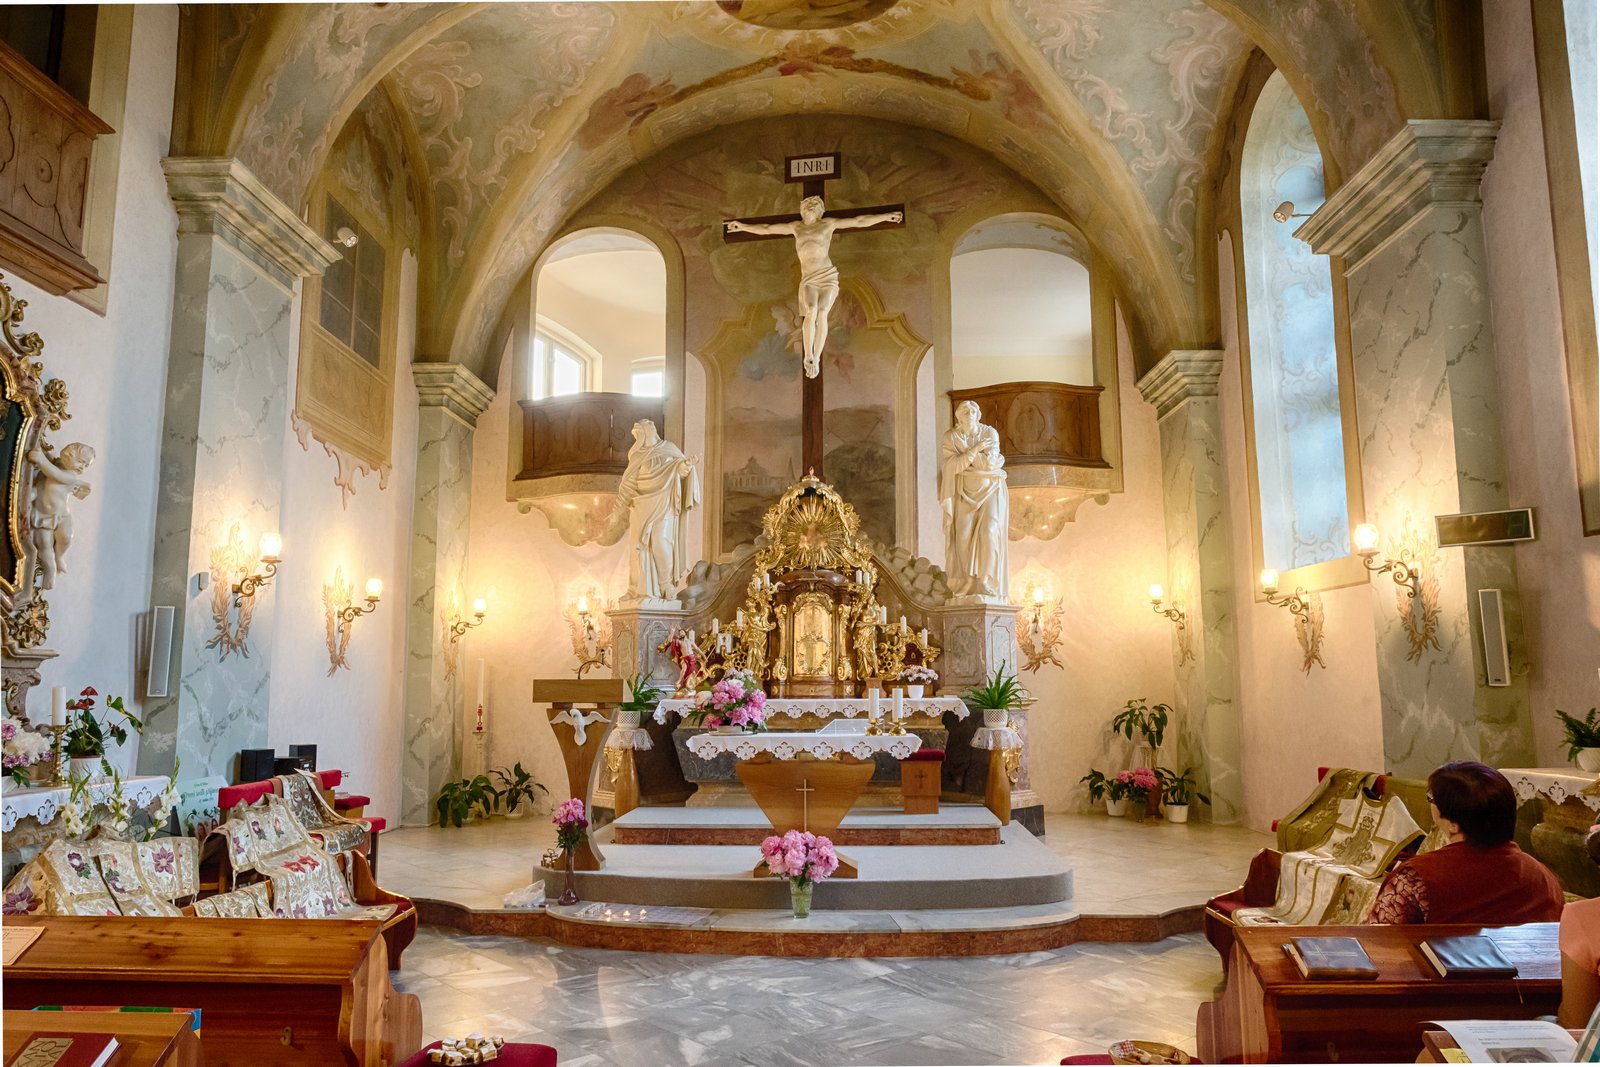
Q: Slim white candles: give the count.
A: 14